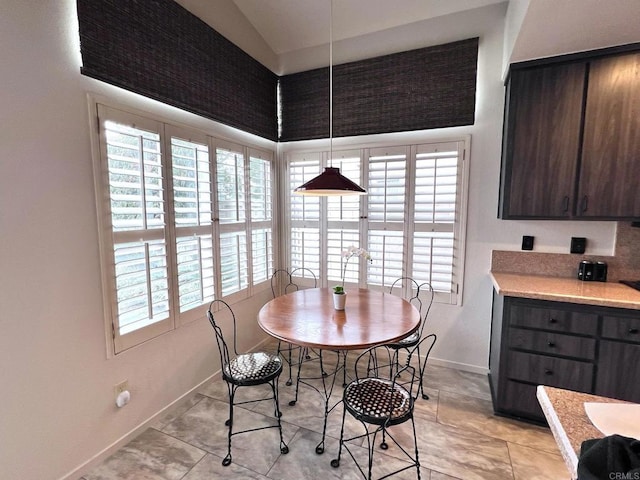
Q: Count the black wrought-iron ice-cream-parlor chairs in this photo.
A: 4